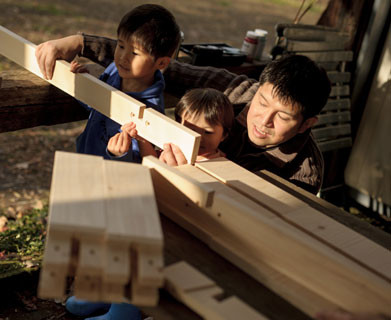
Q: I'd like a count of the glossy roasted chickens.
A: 0